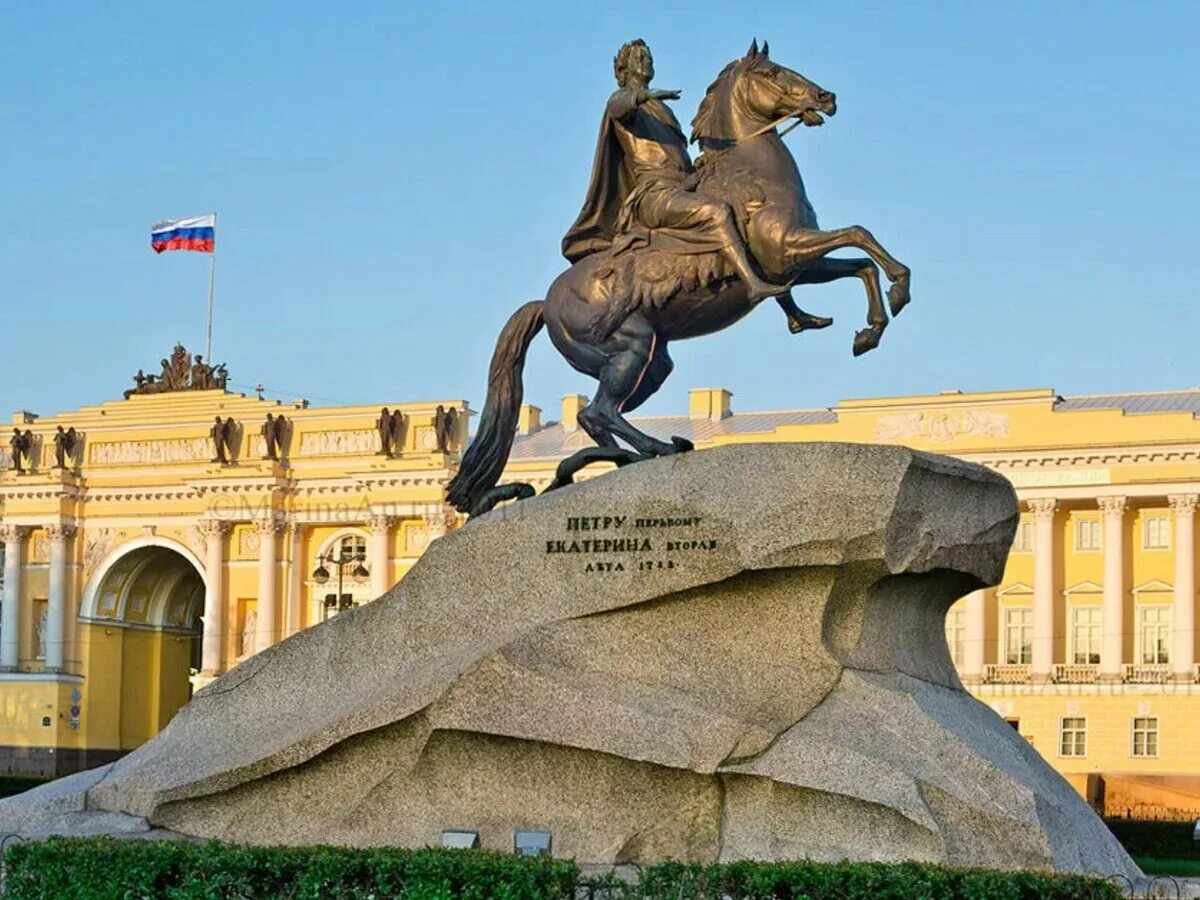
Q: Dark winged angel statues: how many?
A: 6